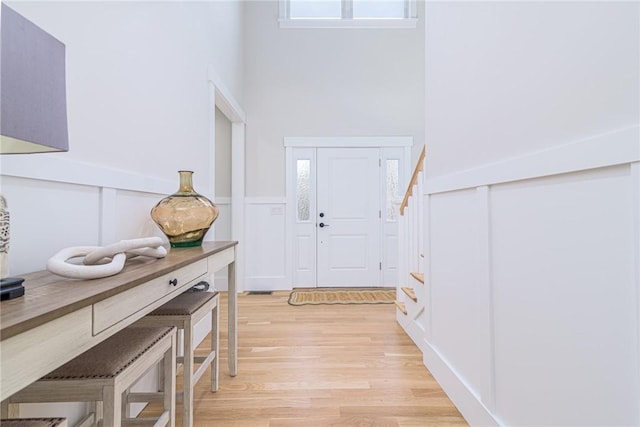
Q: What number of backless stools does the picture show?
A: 3